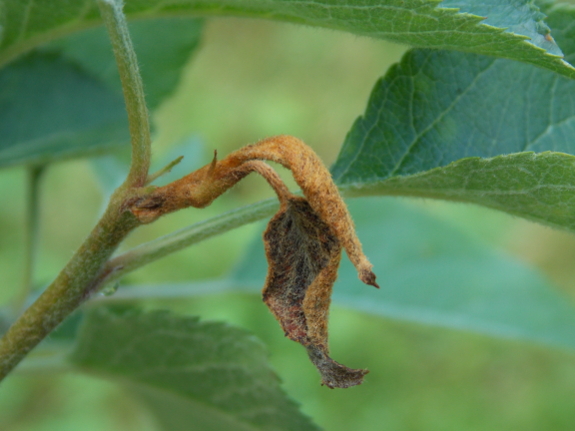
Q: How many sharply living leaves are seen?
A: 2